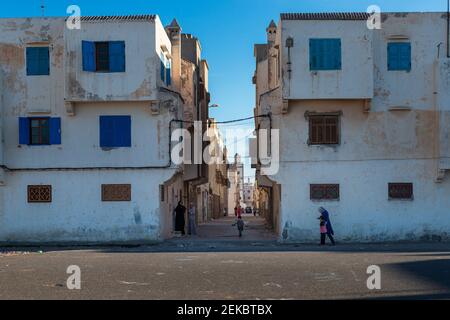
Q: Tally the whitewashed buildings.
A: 2